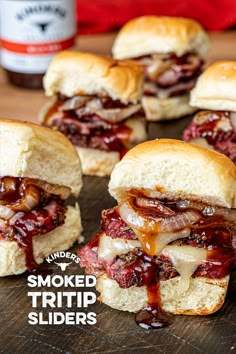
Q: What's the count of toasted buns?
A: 5